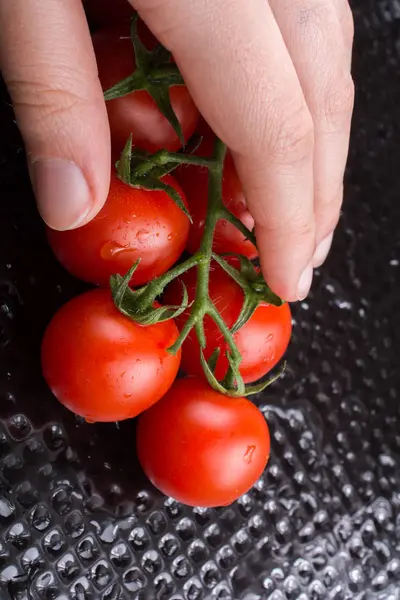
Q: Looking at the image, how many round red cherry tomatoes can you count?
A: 6